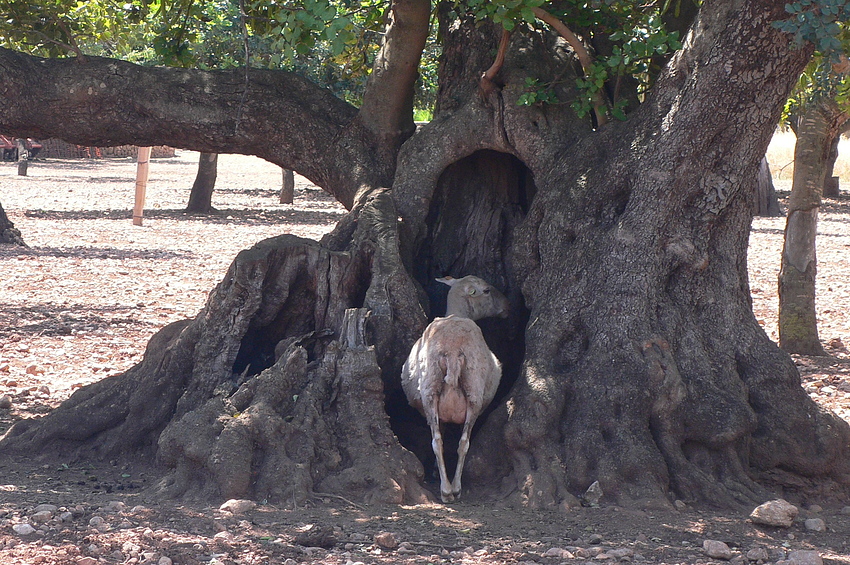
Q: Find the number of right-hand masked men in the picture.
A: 0